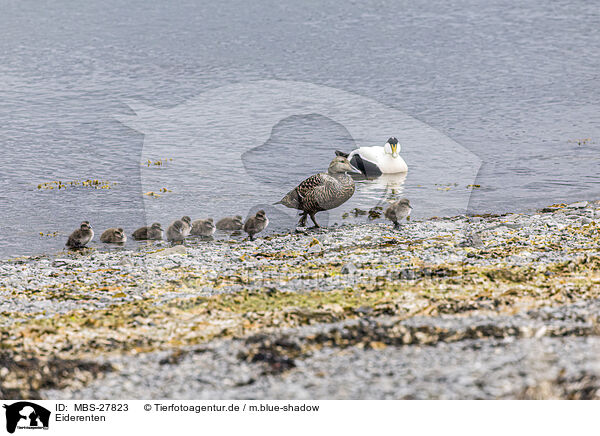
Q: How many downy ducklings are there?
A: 9